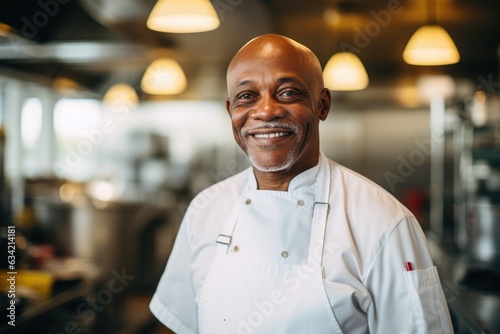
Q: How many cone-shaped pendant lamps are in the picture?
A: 5